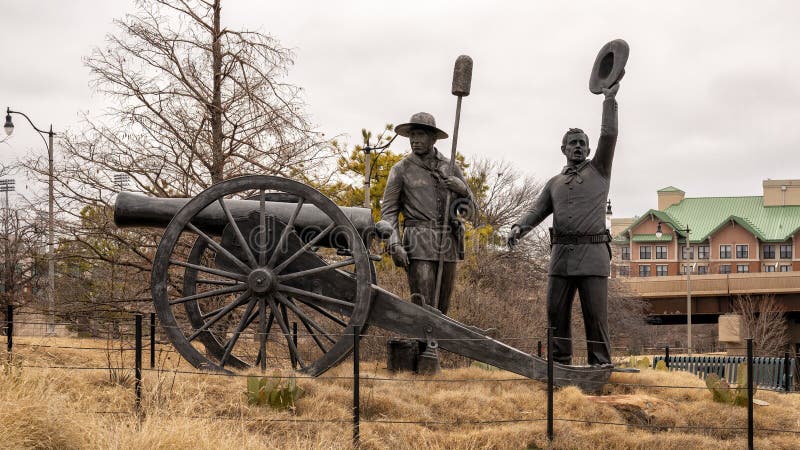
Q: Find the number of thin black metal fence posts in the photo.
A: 10